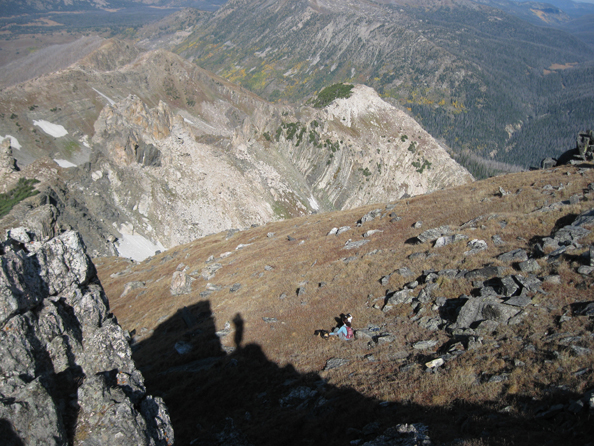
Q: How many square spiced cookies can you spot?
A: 0